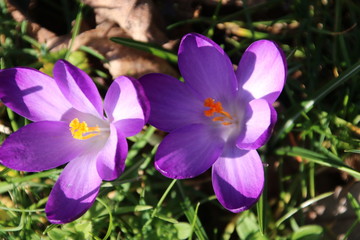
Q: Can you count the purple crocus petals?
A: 12